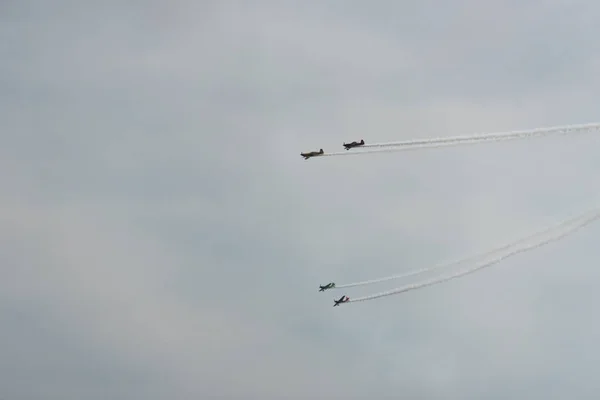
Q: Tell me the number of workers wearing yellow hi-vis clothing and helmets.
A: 0